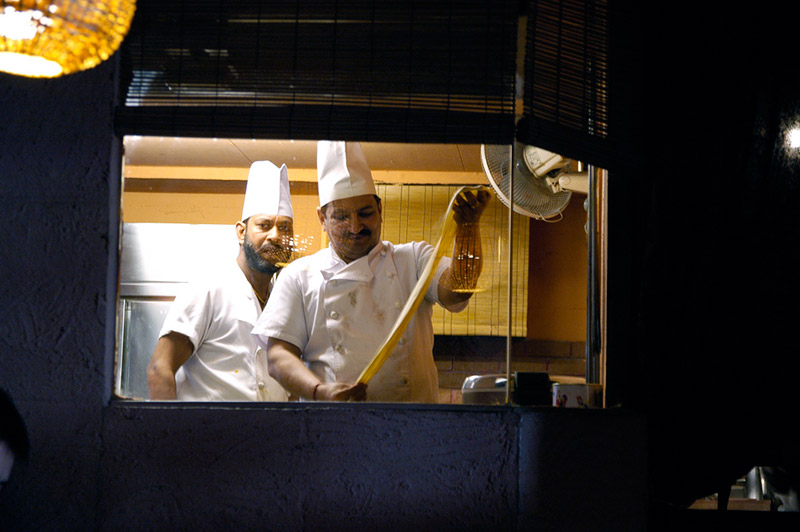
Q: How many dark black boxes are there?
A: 1